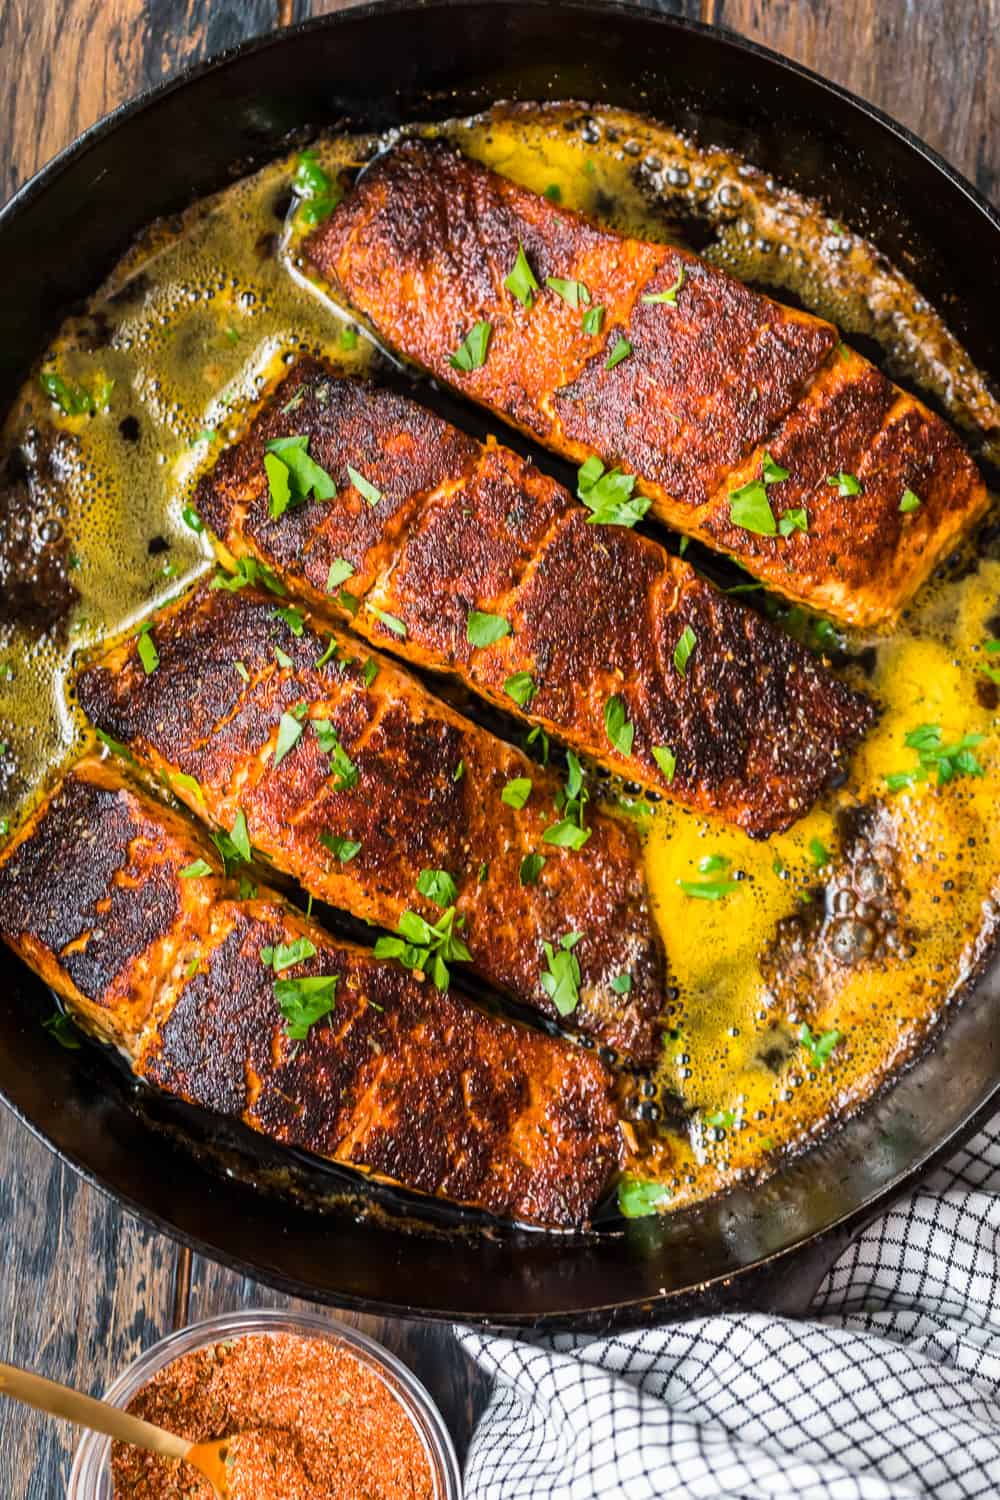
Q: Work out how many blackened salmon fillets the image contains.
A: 4